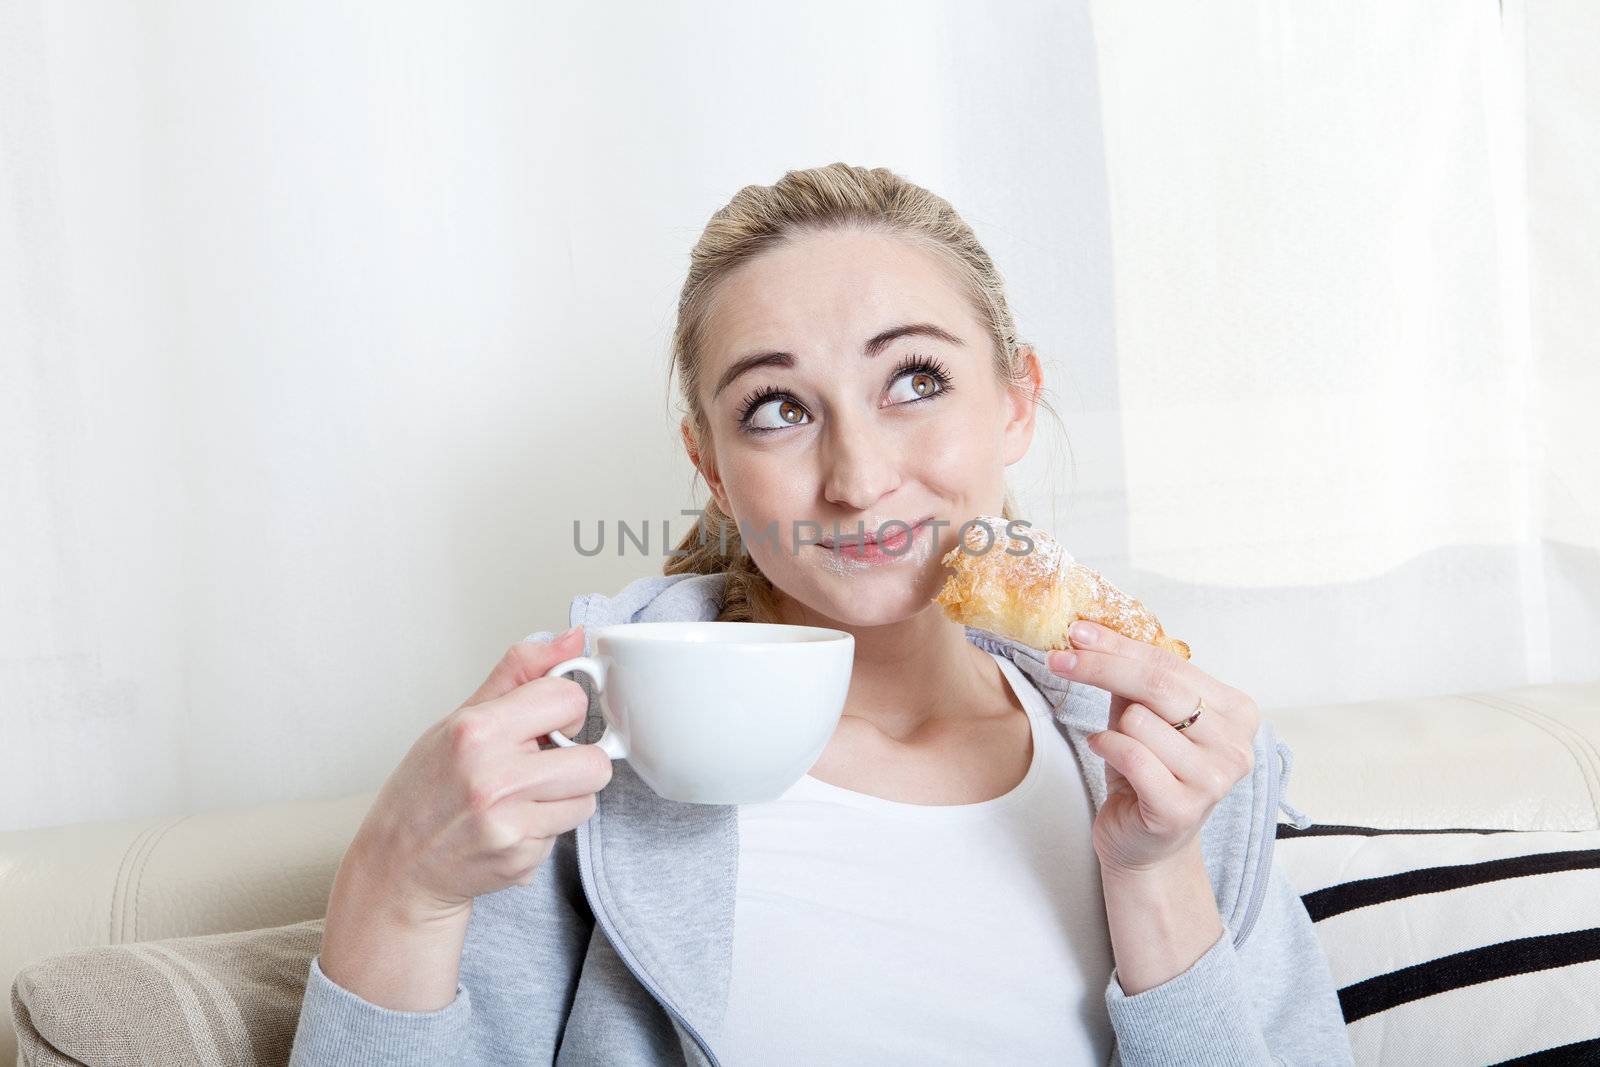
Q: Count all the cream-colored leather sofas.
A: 1